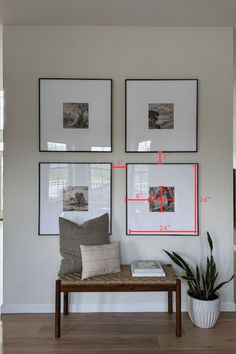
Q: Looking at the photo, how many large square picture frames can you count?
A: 4